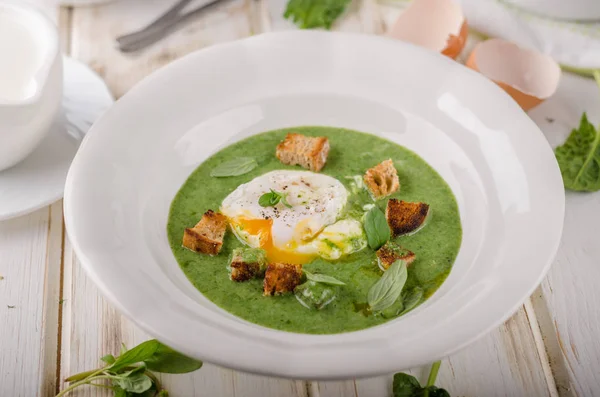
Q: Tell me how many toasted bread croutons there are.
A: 7